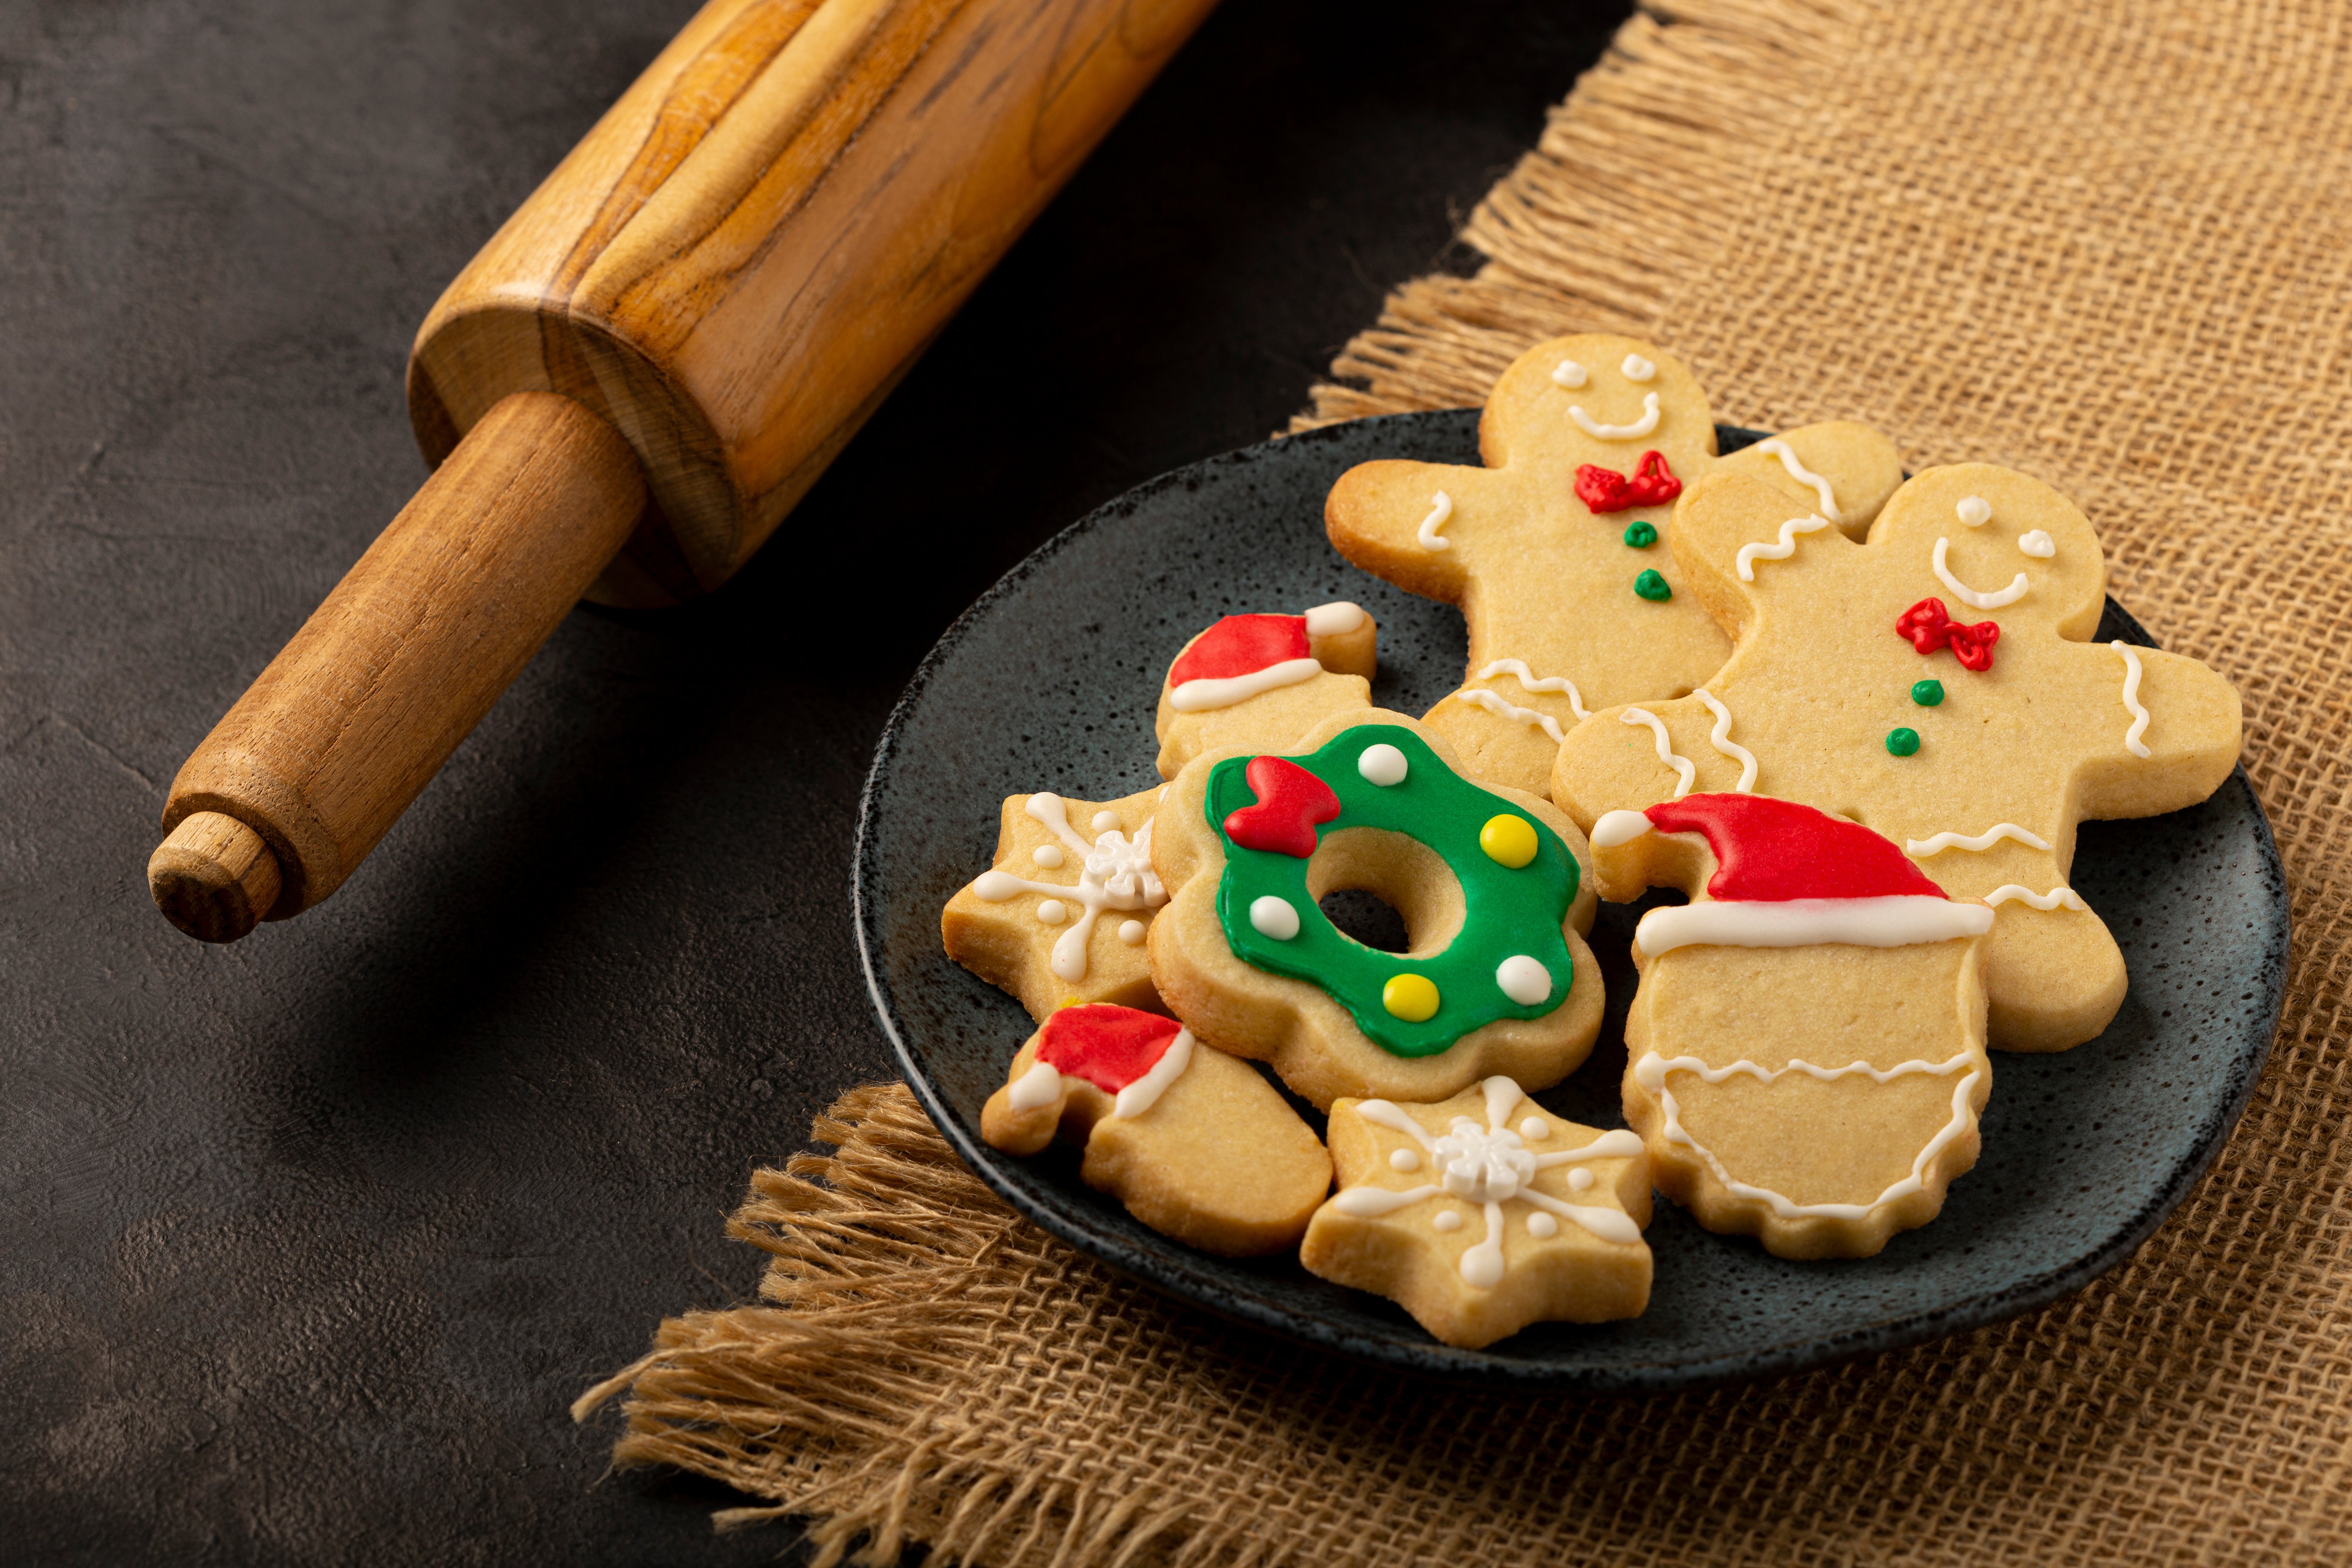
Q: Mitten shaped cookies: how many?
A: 0